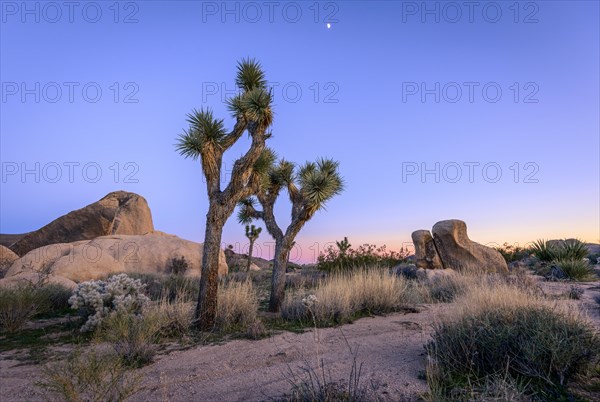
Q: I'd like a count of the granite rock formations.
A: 2